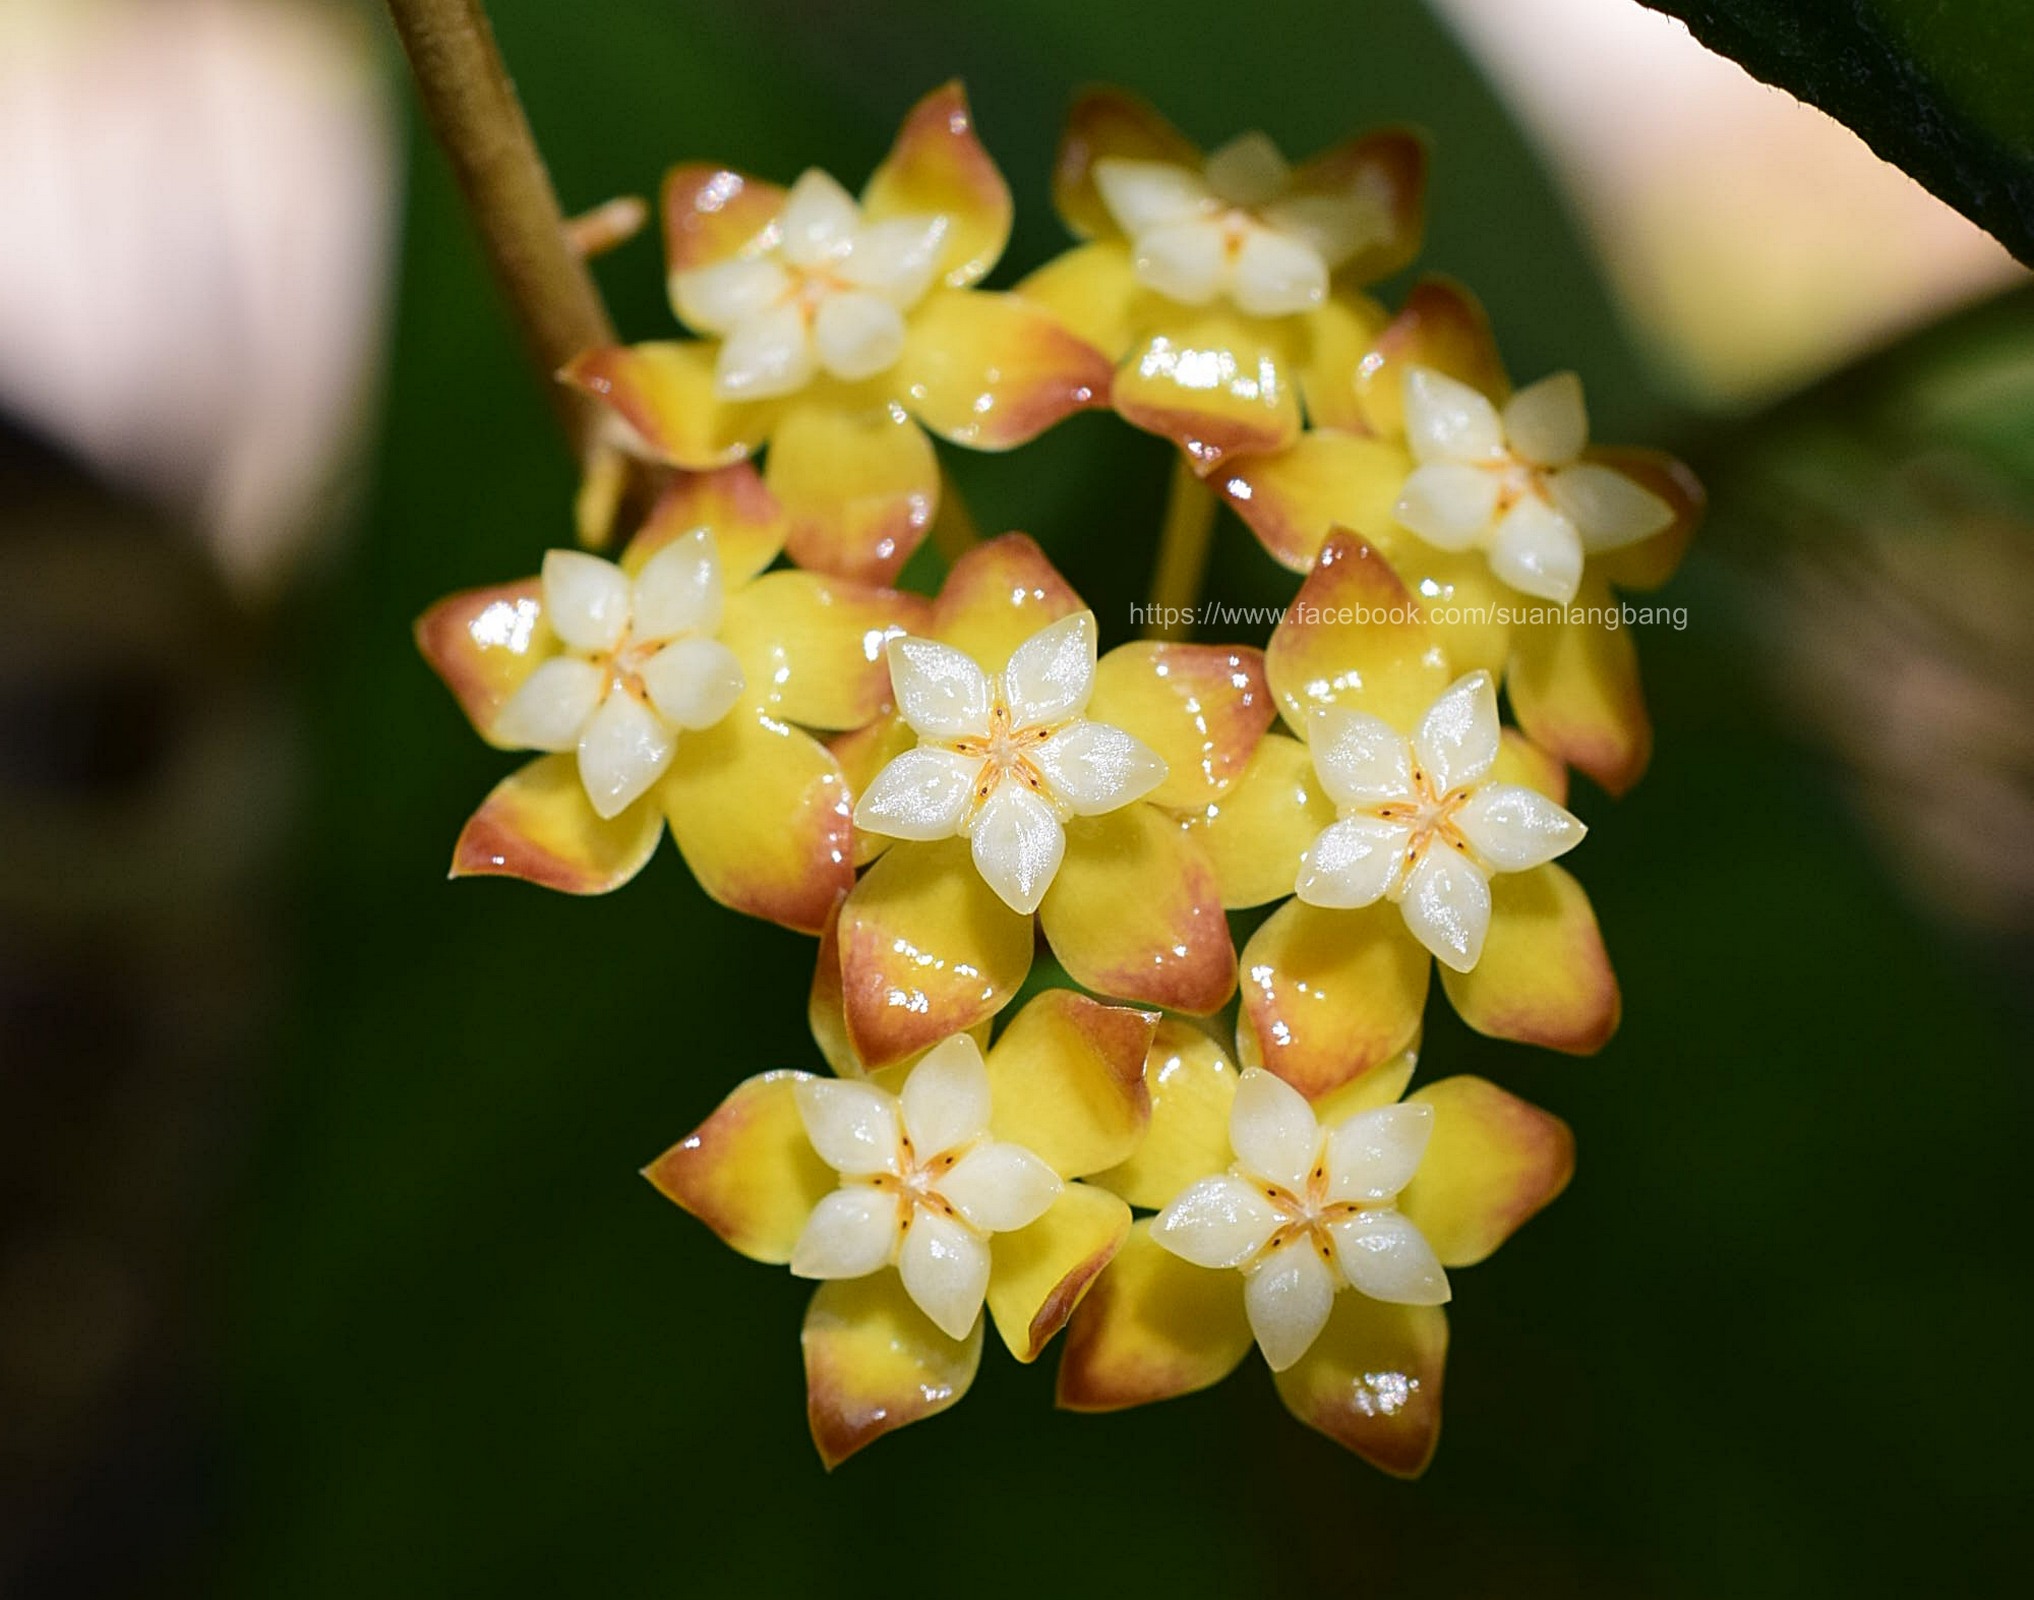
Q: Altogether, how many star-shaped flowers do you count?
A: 8